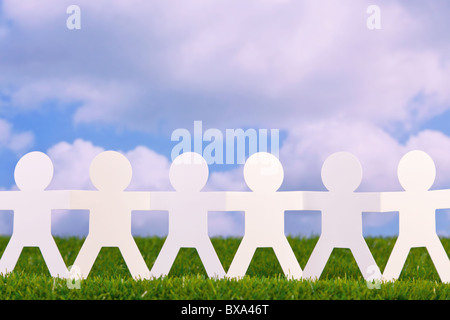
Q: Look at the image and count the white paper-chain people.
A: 6